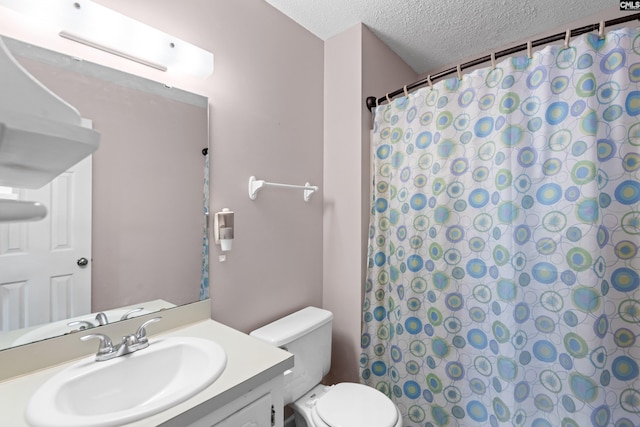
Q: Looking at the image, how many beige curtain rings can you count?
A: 9